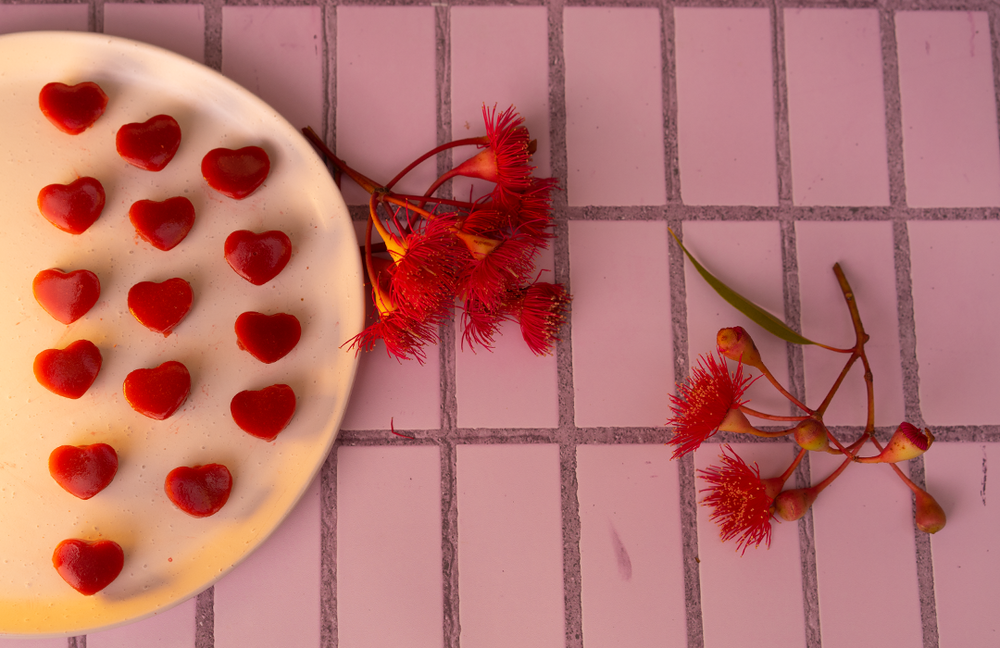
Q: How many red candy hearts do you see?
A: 15